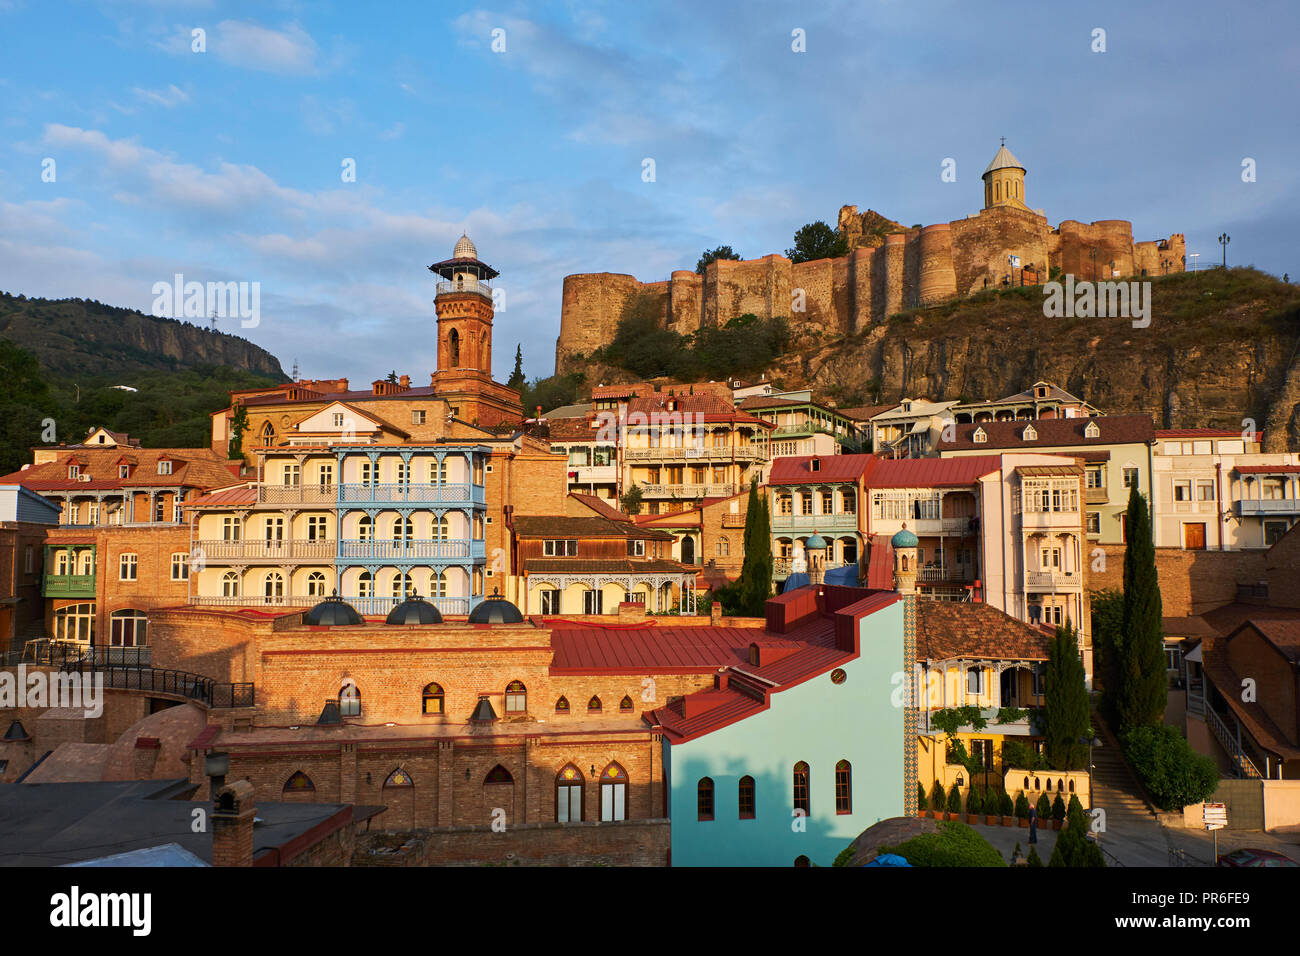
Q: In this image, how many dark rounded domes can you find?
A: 3